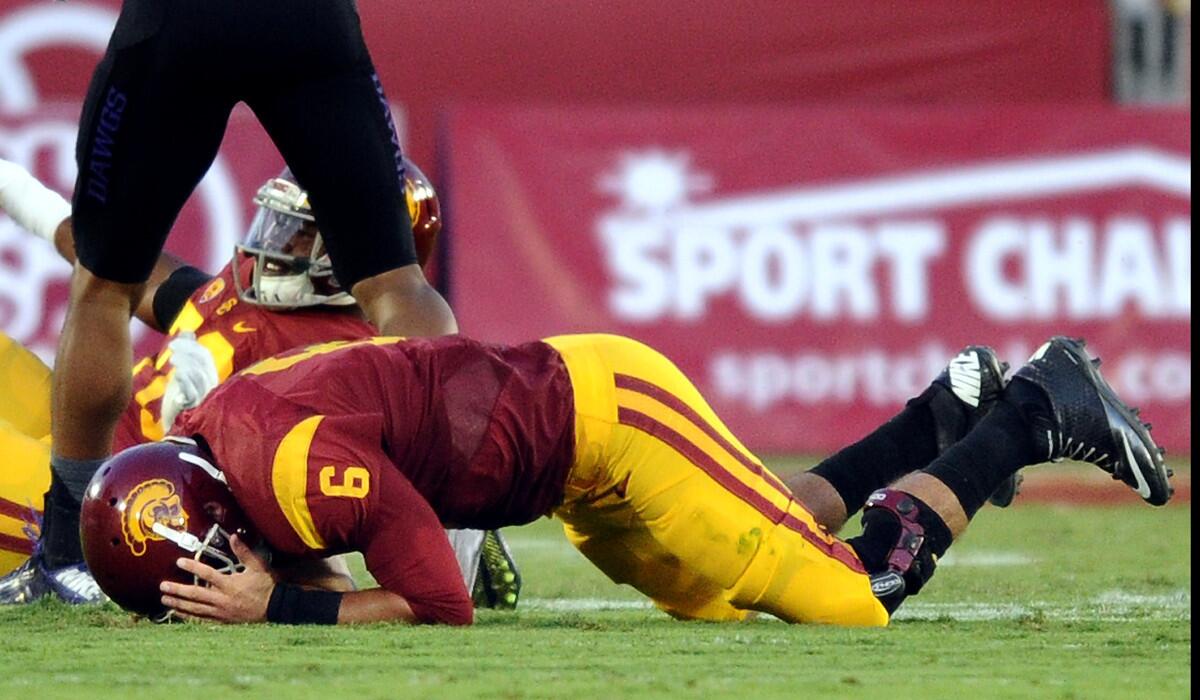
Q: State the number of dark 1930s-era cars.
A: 0